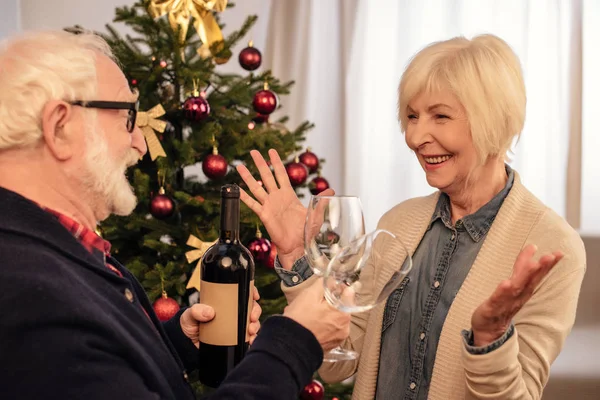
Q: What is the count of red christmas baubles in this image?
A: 13